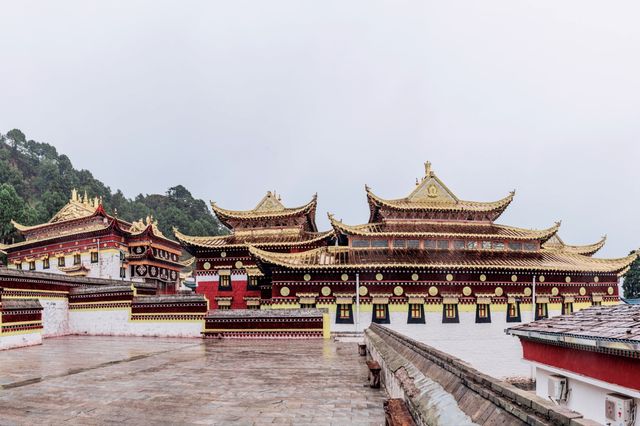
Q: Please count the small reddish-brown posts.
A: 3